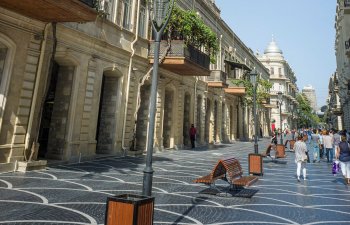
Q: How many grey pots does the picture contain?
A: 0